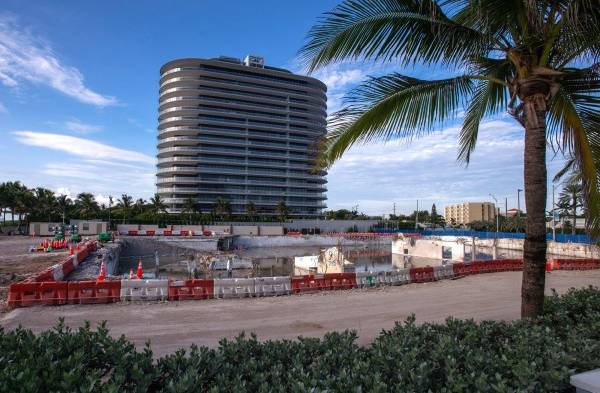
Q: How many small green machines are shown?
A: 3